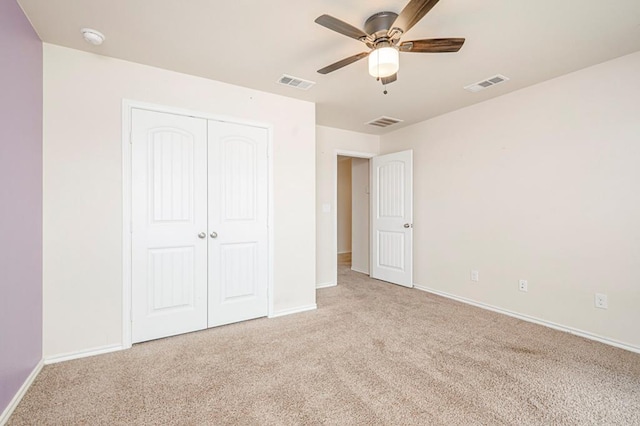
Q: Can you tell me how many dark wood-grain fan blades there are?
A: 5